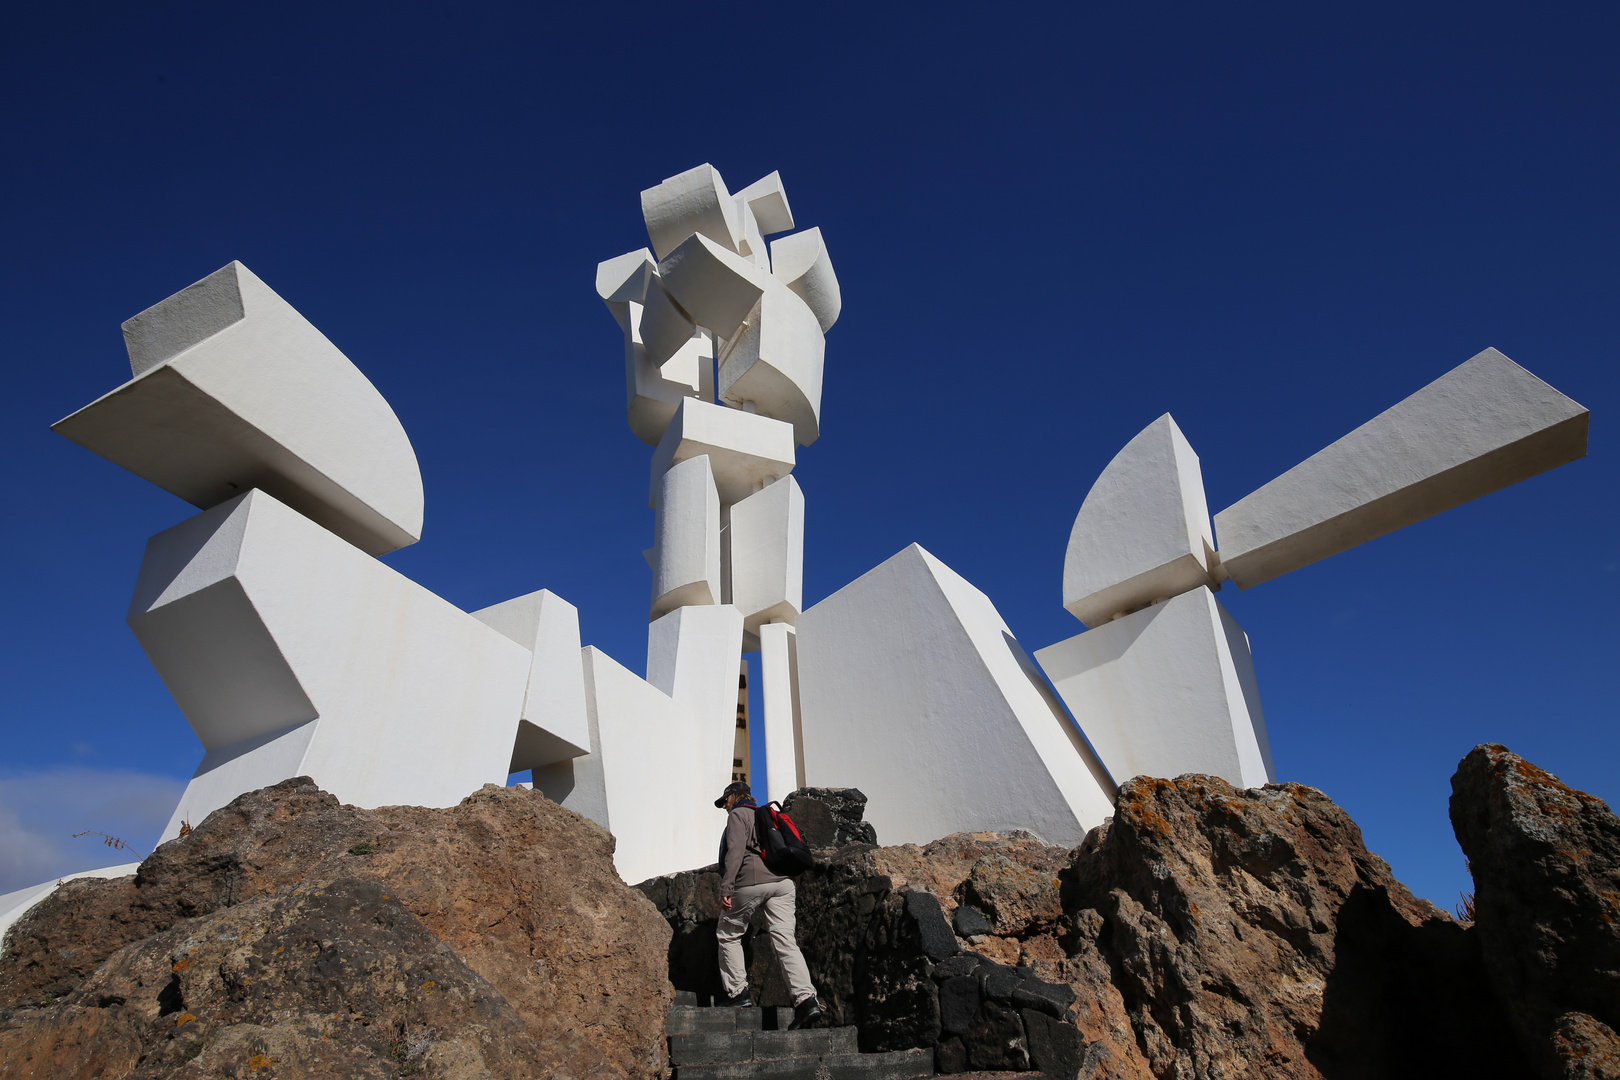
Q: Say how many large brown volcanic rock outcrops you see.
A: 3